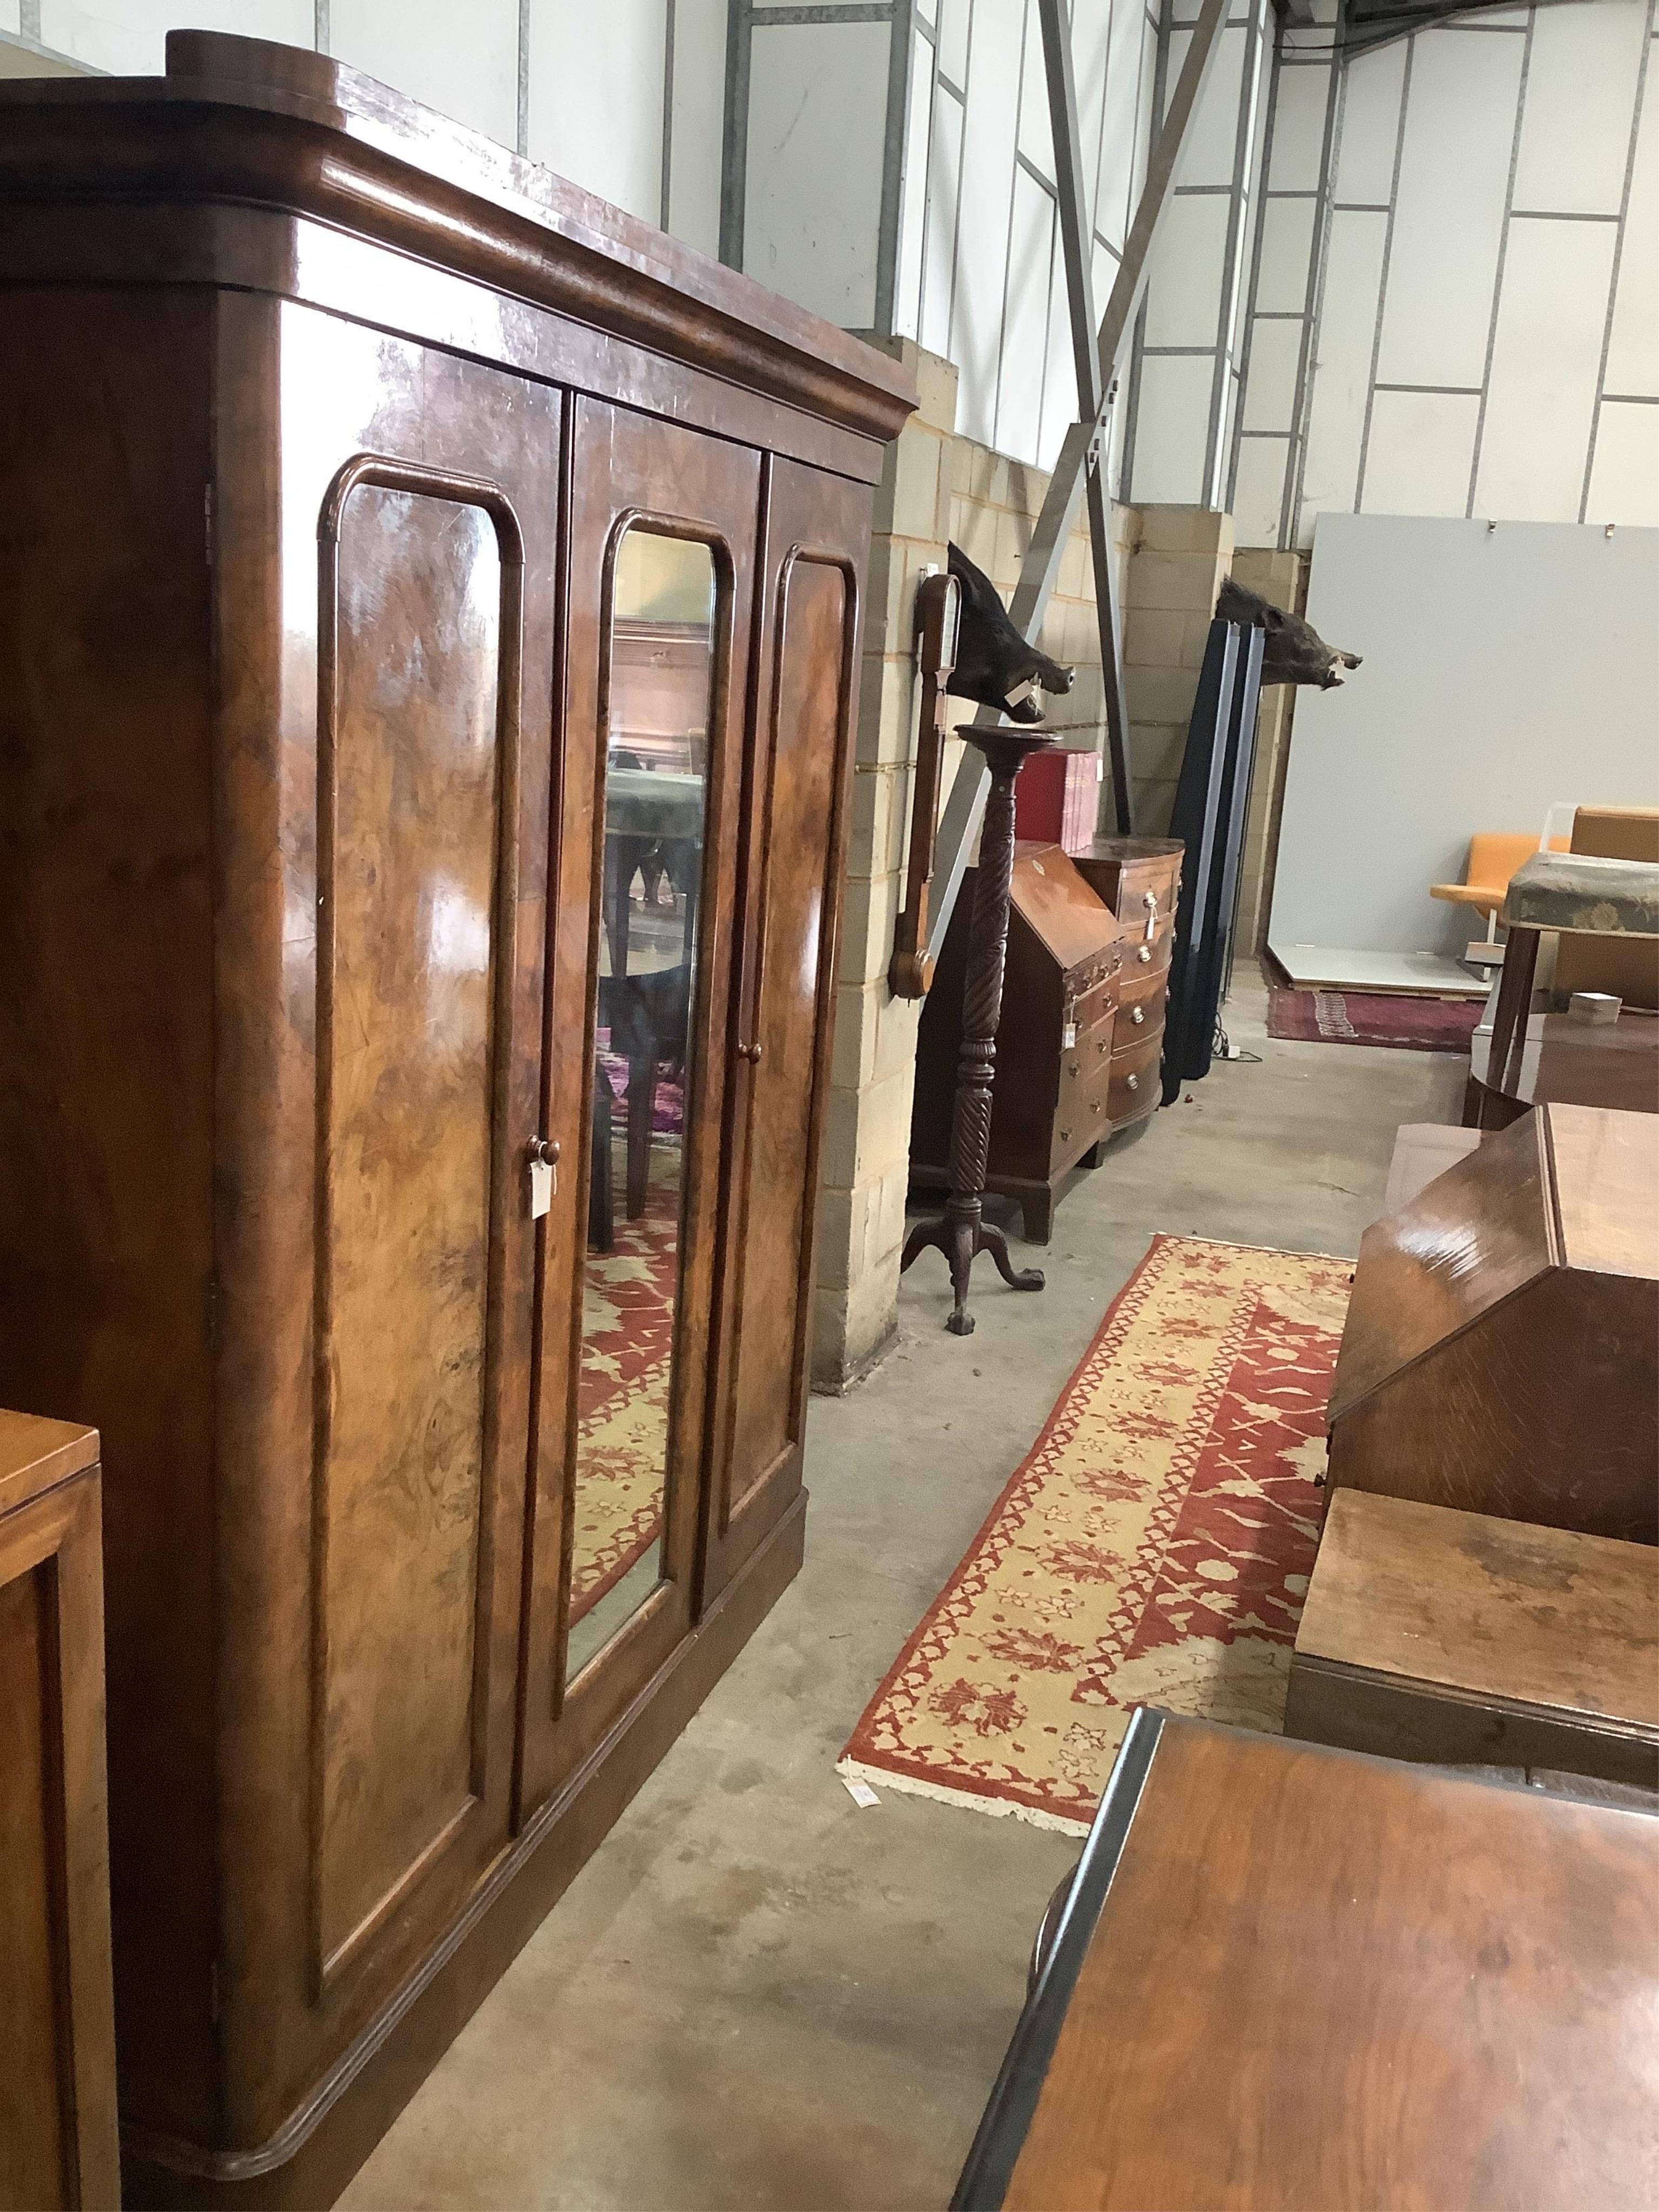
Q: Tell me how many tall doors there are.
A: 3